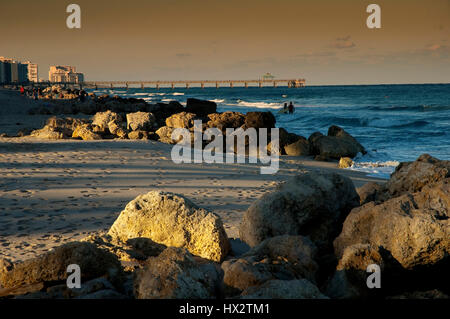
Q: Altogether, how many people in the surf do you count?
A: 2